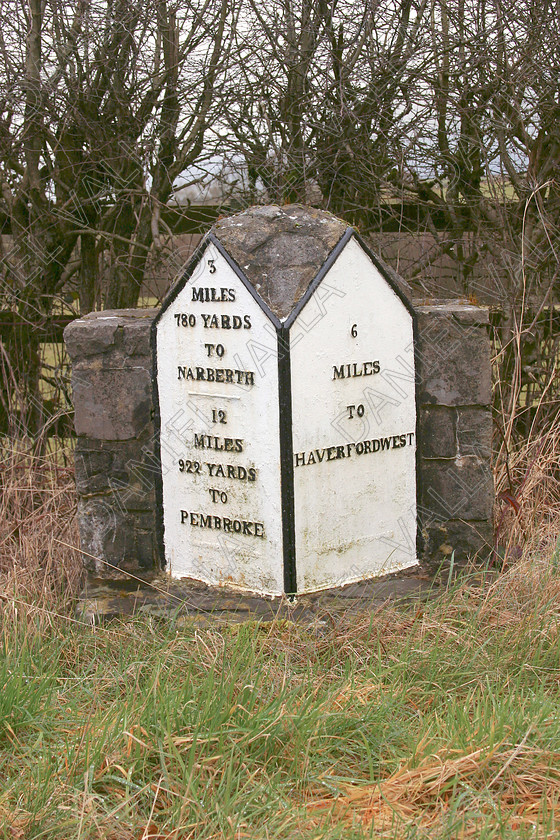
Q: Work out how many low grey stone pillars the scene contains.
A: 2